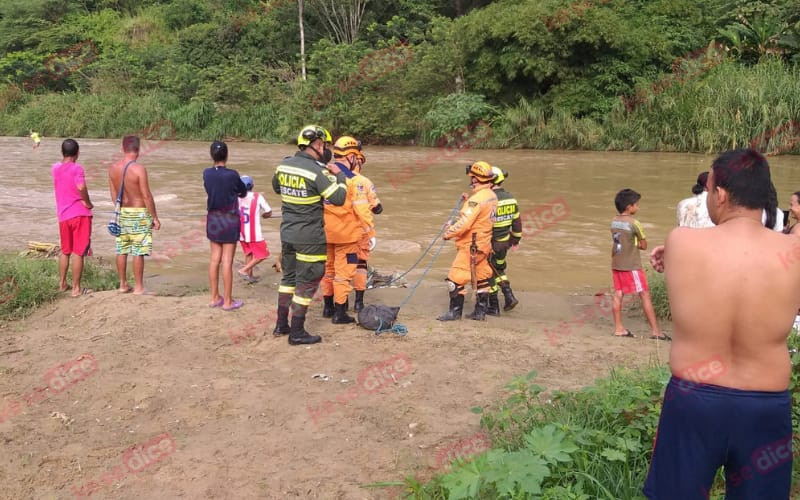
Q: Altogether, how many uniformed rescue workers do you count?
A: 5